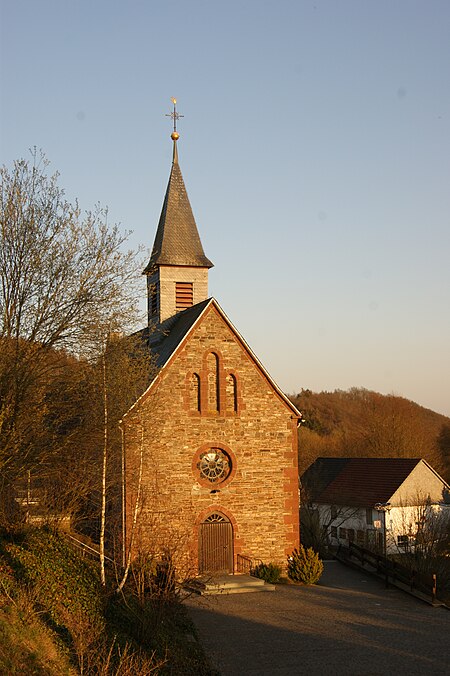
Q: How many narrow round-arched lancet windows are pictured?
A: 3